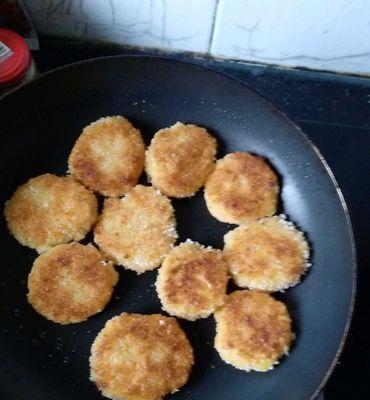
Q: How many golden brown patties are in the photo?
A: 10